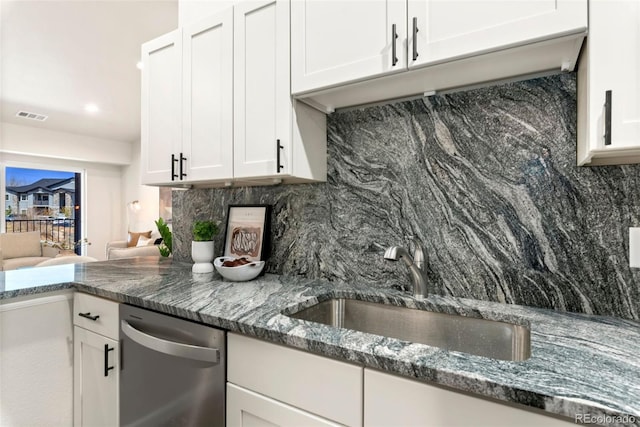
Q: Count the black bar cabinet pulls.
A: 8